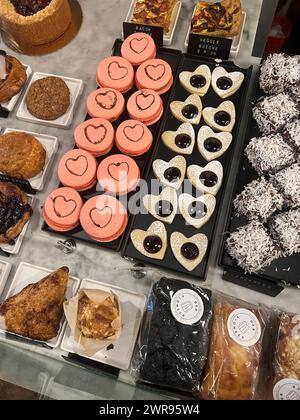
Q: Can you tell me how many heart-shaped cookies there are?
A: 12